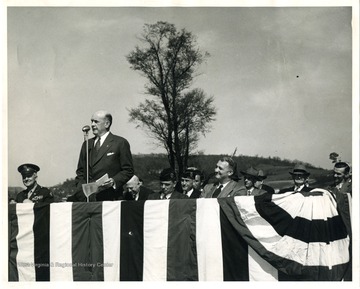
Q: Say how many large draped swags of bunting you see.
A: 1